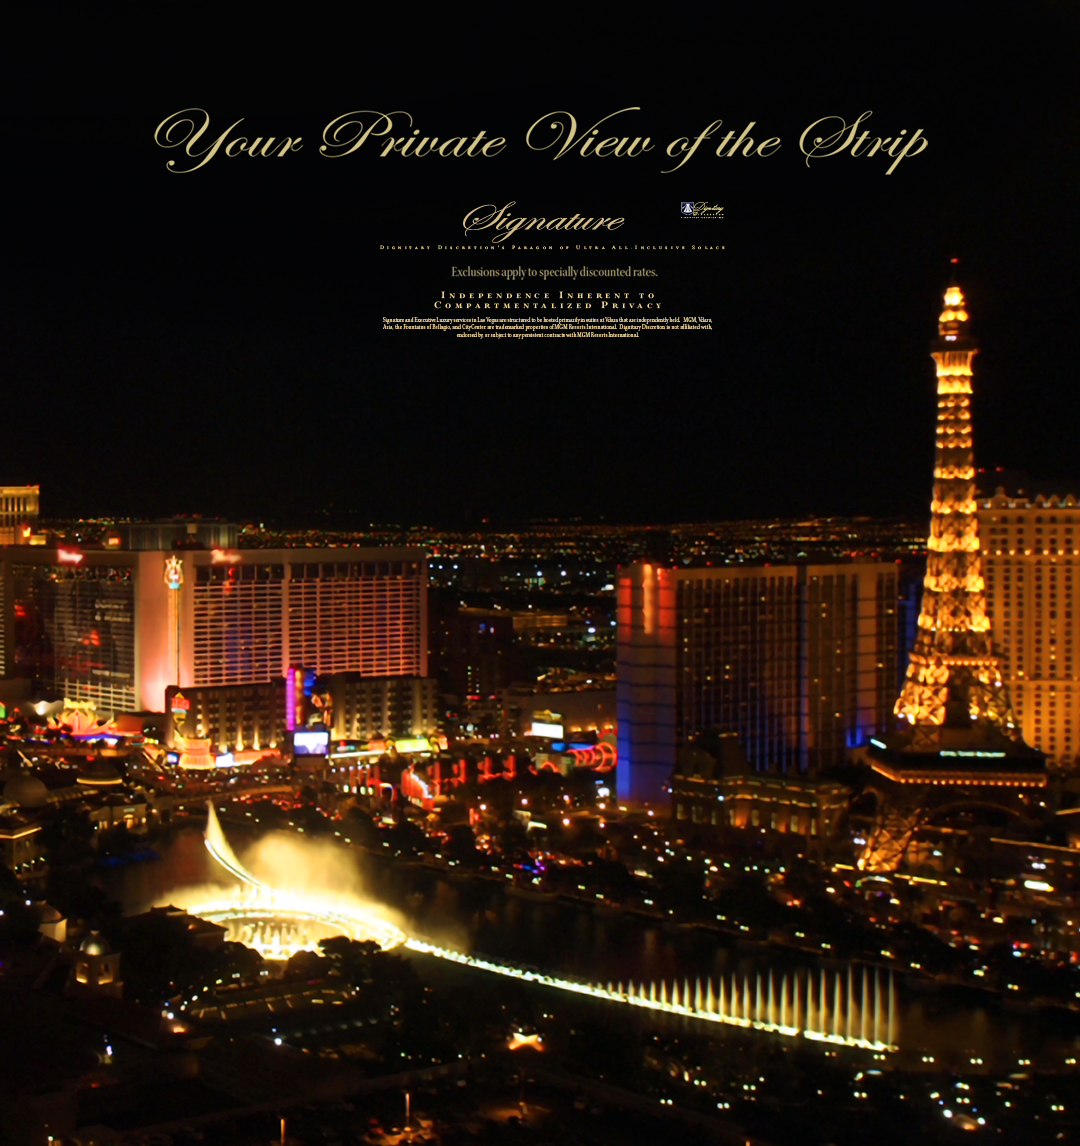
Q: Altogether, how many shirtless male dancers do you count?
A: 0